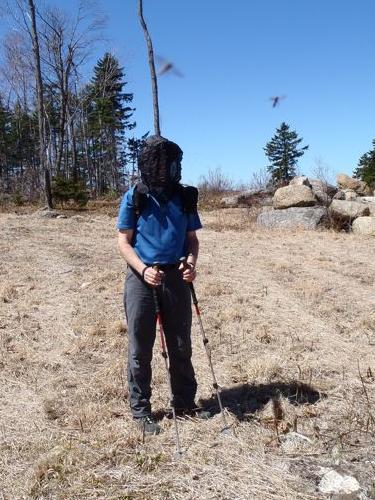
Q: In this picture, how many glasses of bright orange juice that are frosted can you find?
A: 0